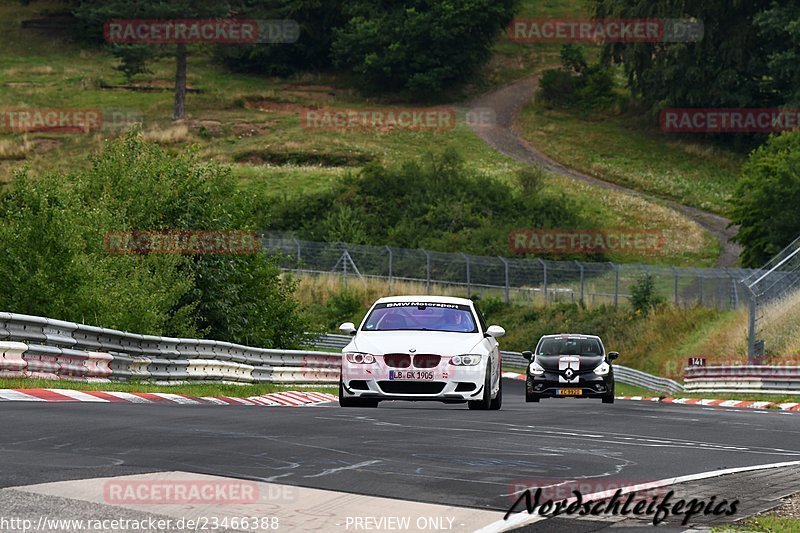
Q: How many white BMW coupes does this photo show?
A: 1